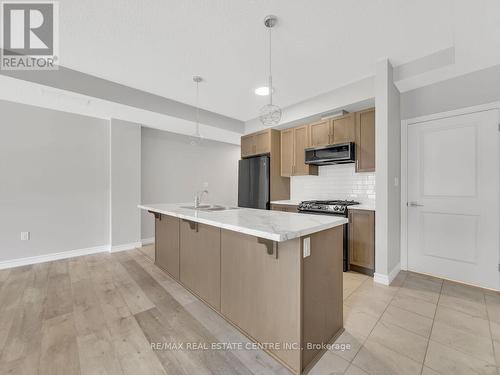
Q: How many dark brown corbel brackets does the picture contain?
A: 3